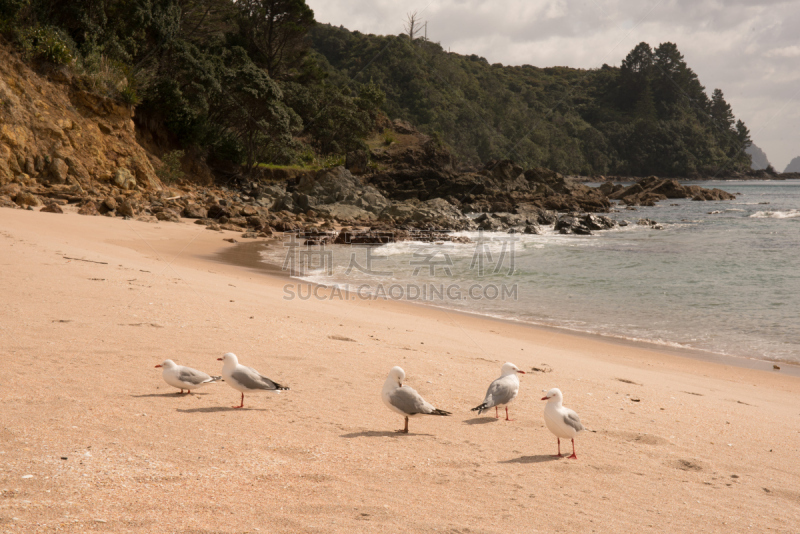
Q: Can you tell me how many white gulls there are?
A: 5